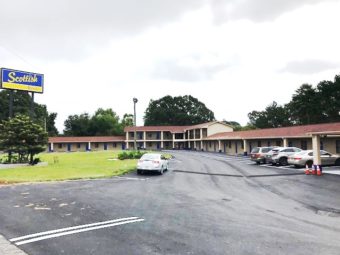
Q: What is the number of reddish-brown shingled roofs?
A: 3